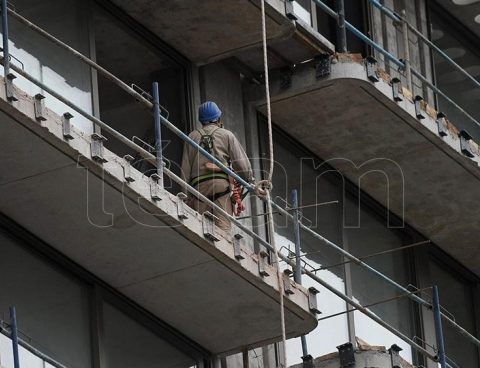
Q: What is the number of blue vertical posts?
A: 5